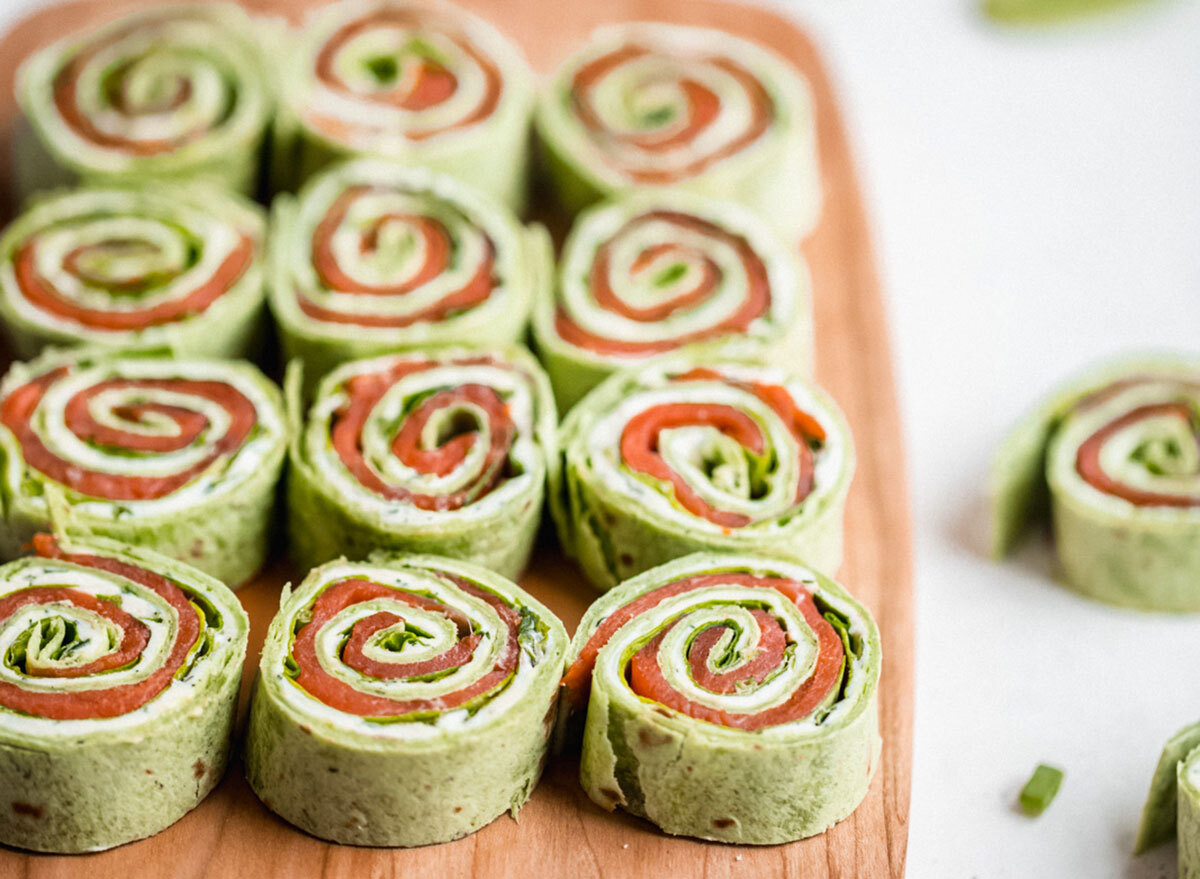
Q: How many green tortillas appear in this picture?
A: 14